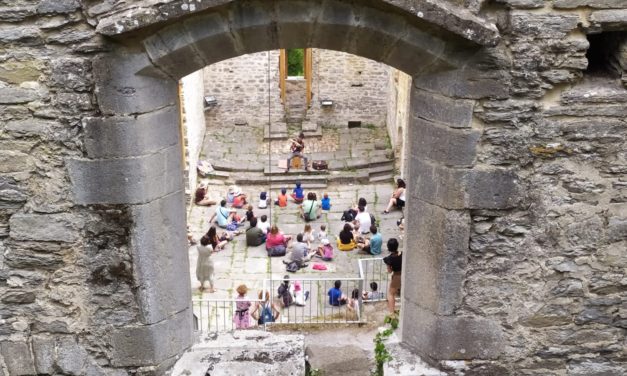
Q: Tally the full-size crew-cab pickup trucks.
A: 0